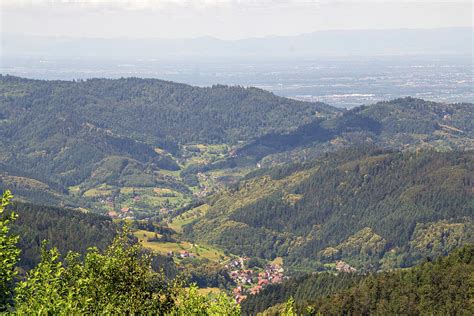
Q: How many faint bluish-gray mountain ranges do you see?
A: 1